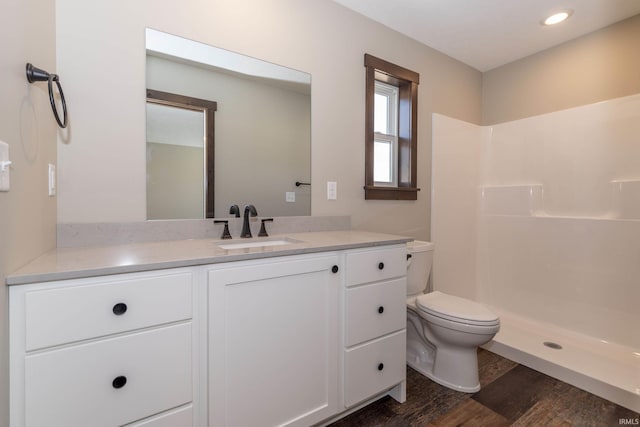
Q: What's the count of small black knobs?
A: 6